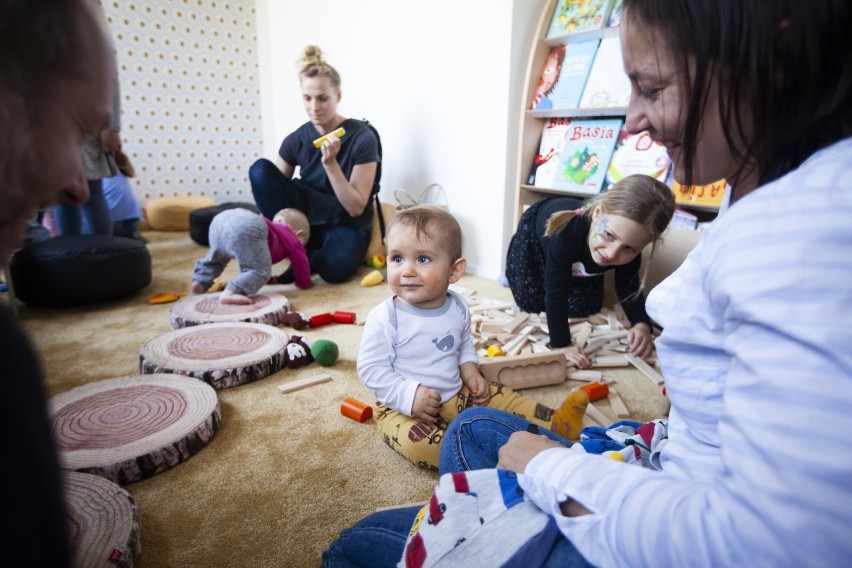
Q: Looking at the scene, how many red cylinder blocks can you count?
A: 2